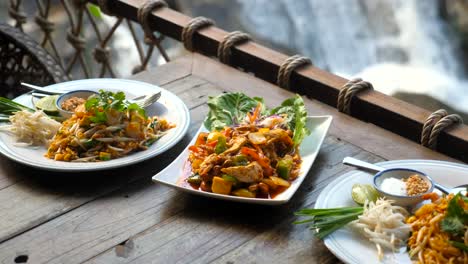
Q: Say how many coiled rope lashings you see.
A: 6